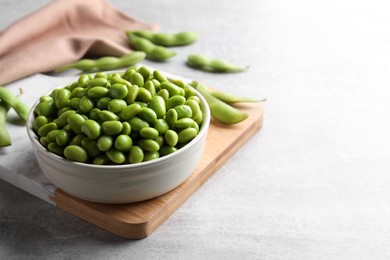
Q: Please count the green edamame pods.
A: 8